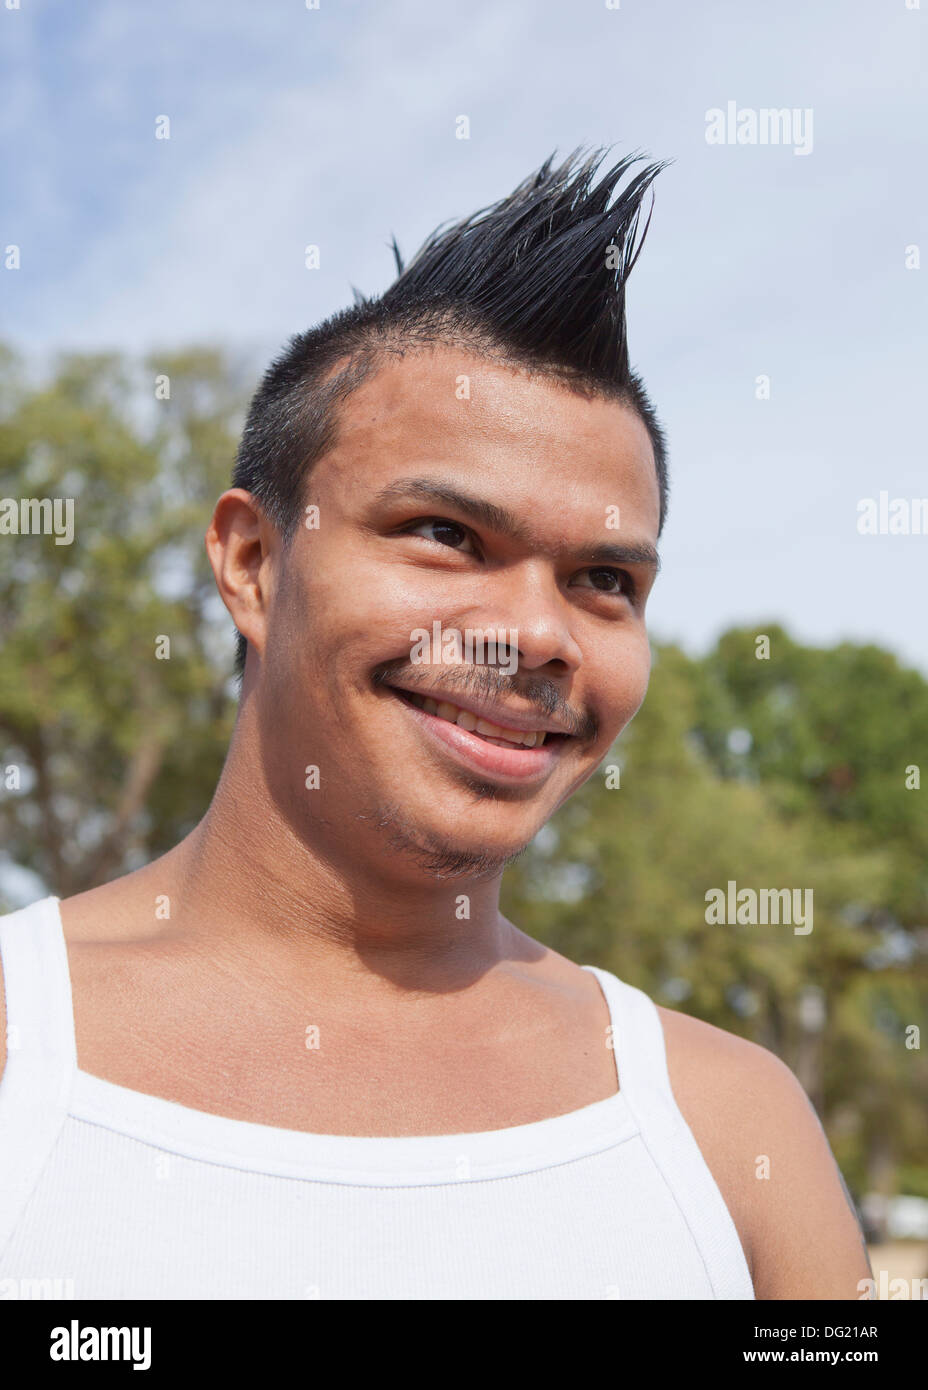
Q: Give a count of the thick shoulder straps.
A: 2